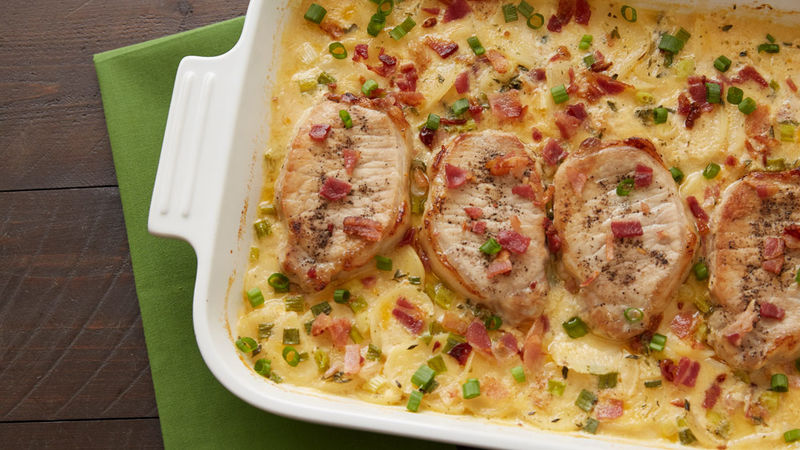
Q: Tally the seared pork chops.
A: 4